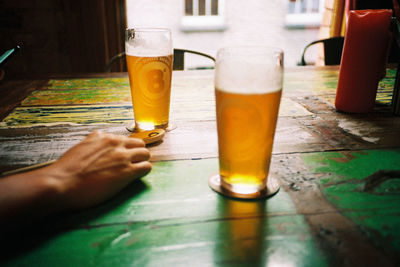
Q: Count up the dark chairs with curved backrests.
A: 2